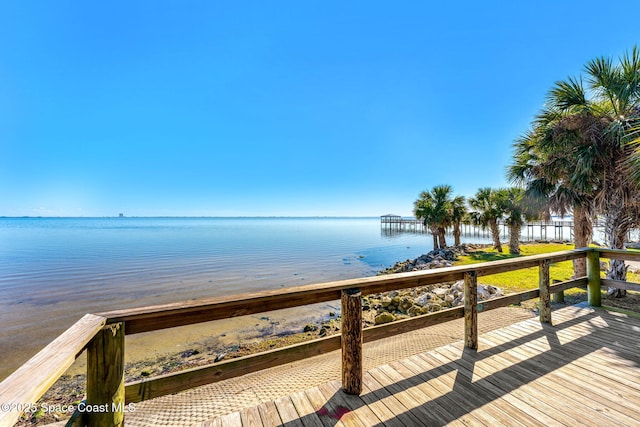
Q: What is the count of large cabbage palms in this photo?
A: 2